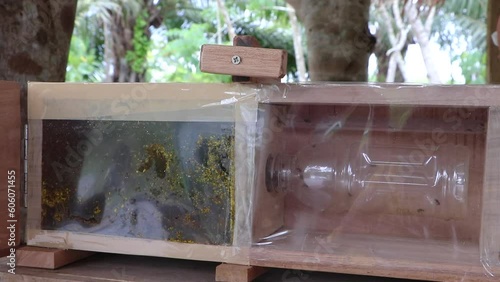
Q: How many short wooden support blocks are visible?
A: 2